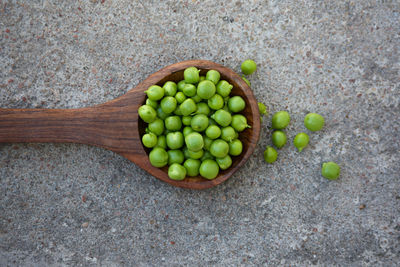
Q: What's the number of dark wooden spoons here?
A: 1